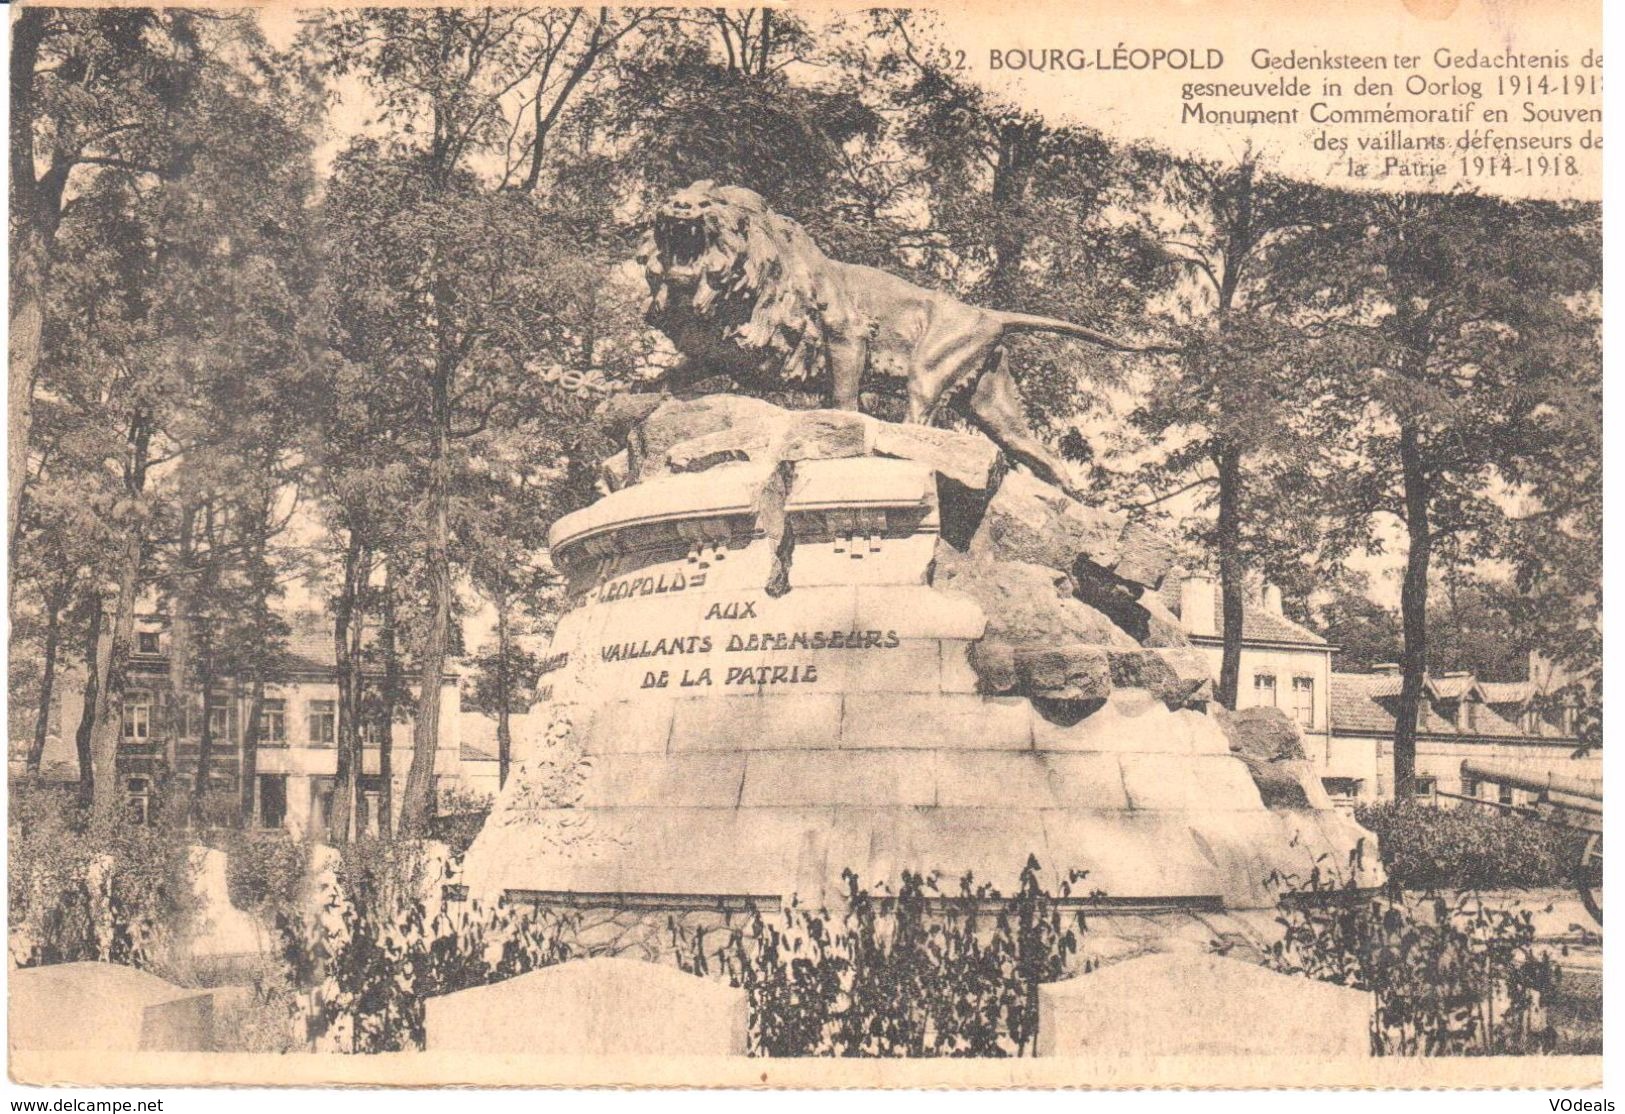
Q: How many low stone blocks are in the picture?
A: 3